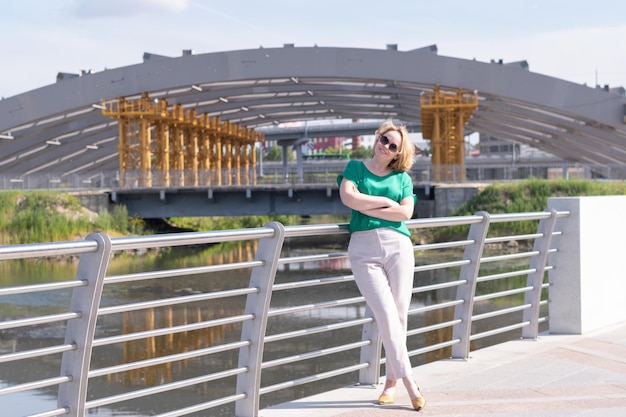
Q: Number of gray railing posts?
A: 5